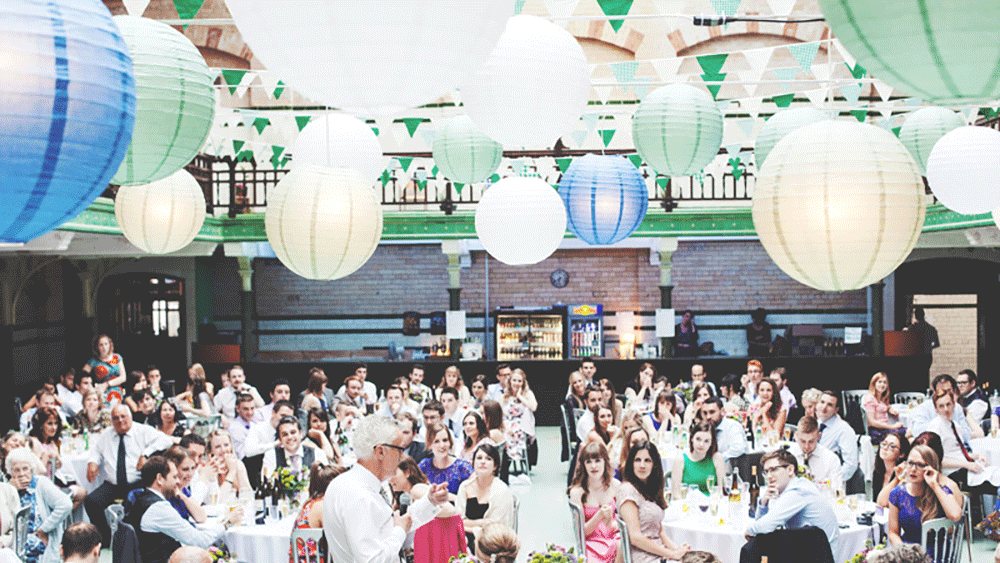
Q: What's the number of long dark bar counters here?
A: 1